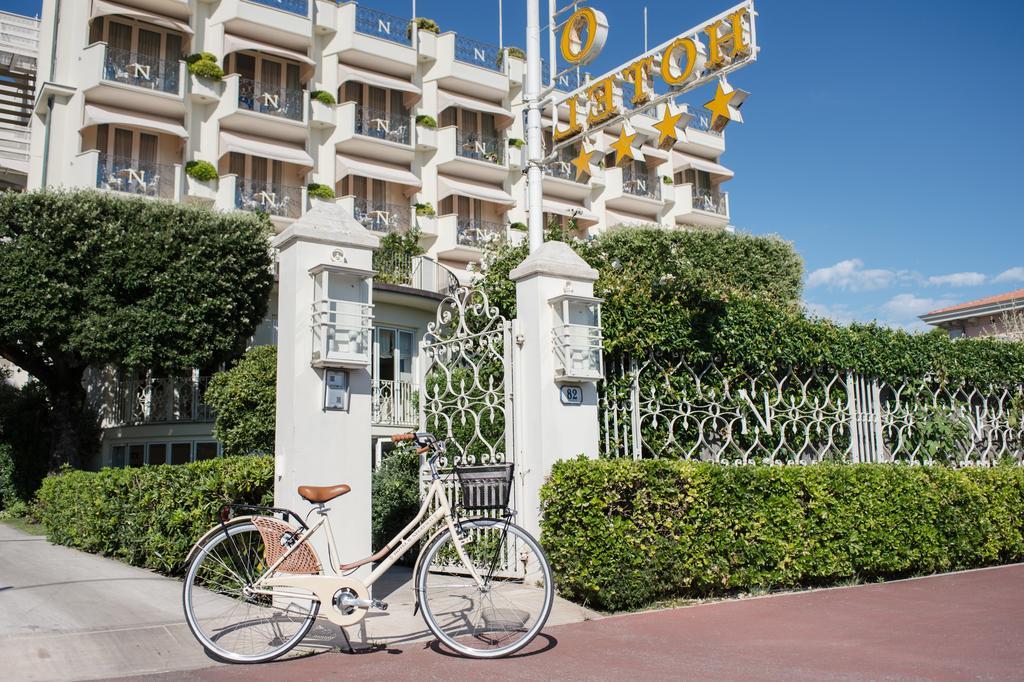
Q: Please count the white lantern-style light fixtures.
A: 2